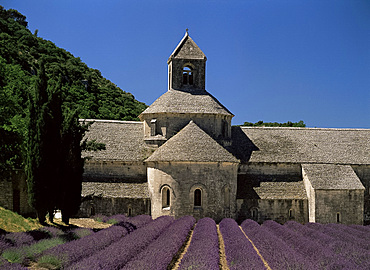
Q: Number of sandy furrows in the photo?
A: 3